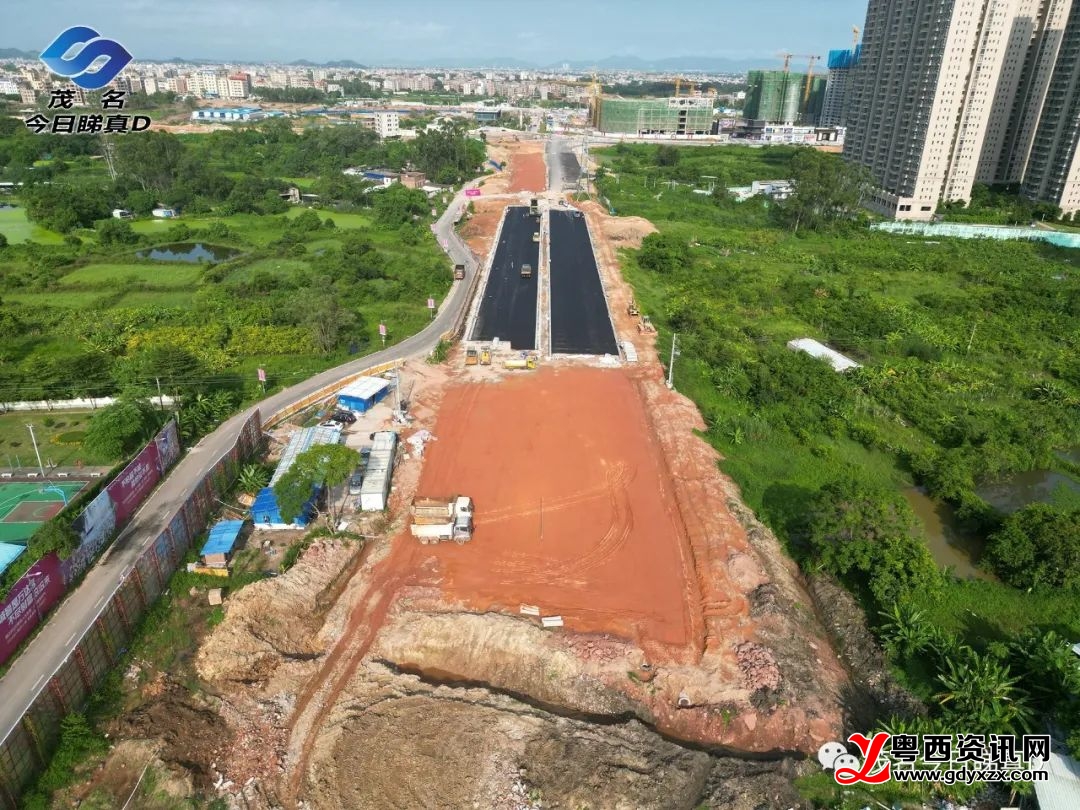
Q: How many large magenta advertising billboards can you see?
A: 2